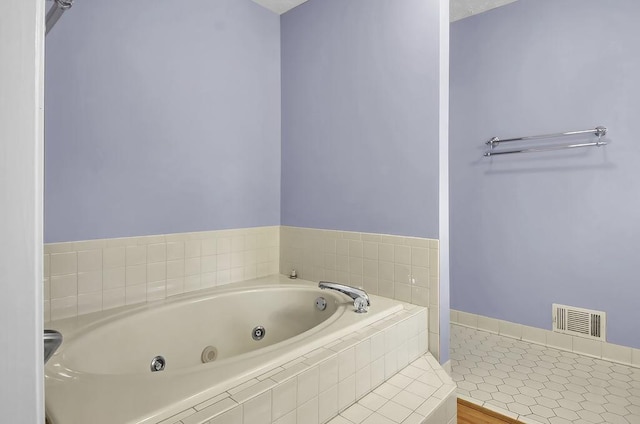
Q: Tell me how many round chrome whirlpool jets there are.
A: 2